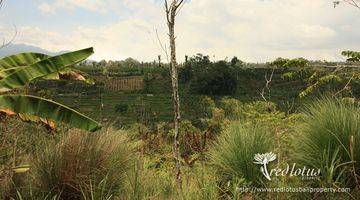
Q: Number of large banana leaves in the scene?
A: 3